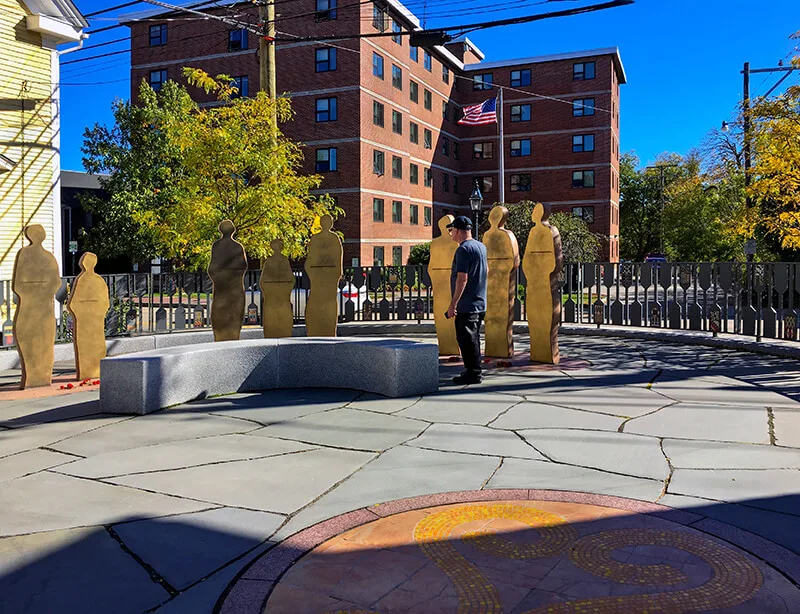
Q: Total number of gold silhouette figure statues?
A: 8